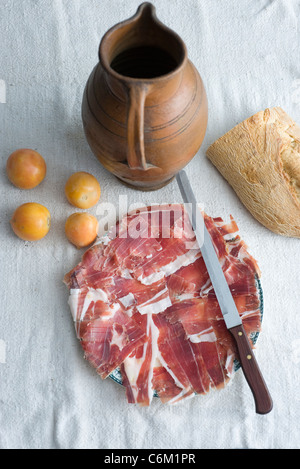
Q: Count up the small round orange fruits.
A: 4